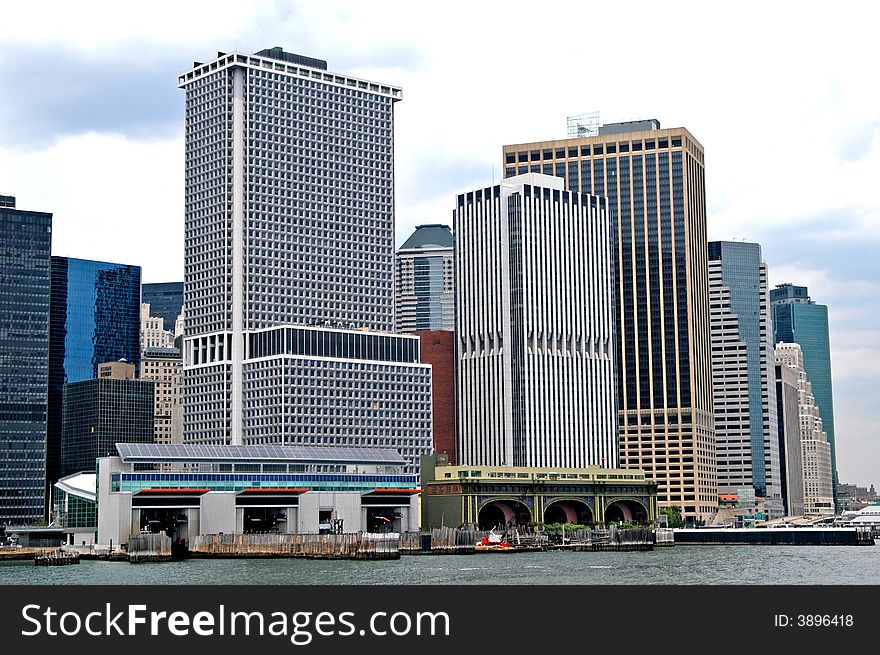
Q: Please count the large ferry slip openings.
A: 6